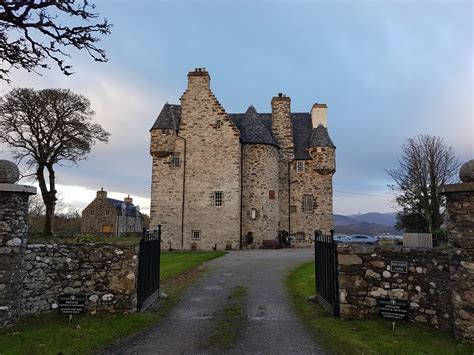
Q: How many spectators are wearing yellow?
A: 0